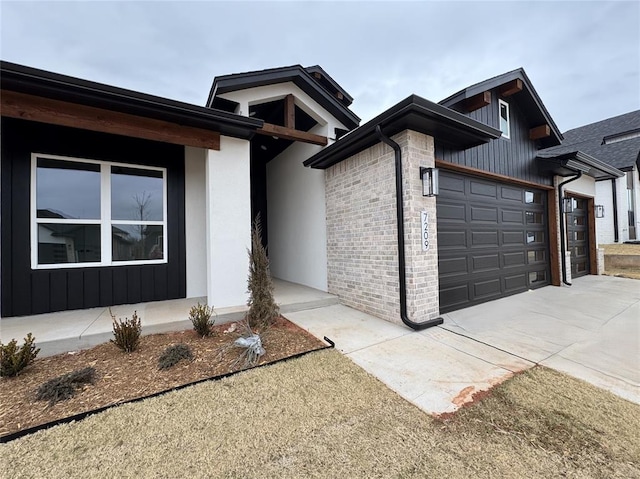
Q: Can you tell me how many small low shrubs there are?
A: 5